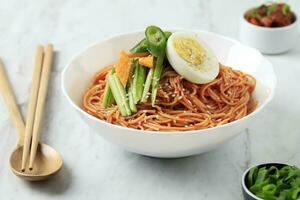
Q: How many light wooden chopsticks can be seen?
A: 2